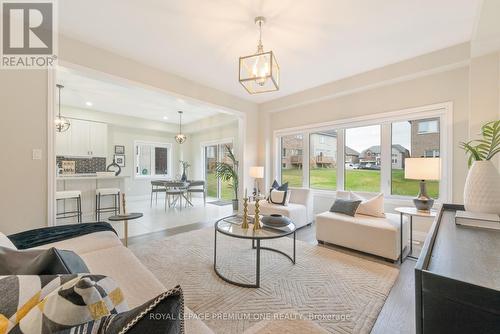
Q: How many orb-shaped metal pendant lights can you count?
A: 2